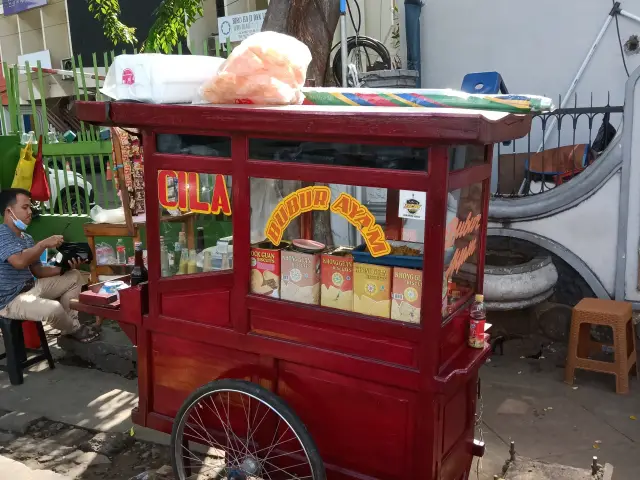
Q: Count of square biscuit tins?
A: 5